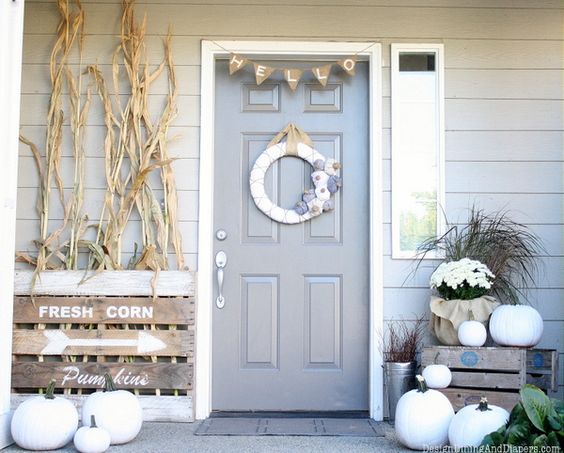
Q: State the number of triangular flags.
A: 5